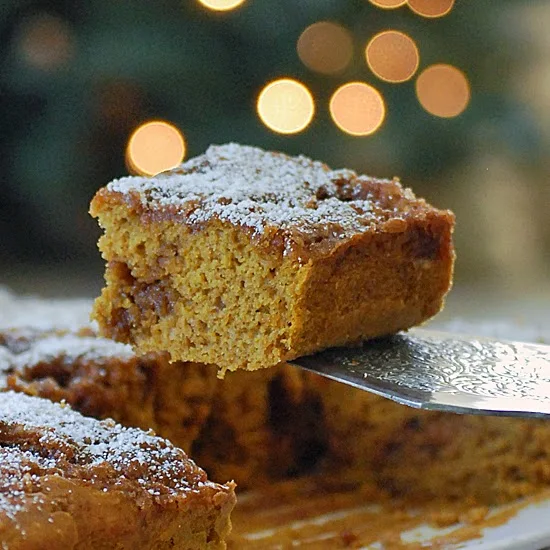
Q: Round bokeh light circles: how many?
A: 9